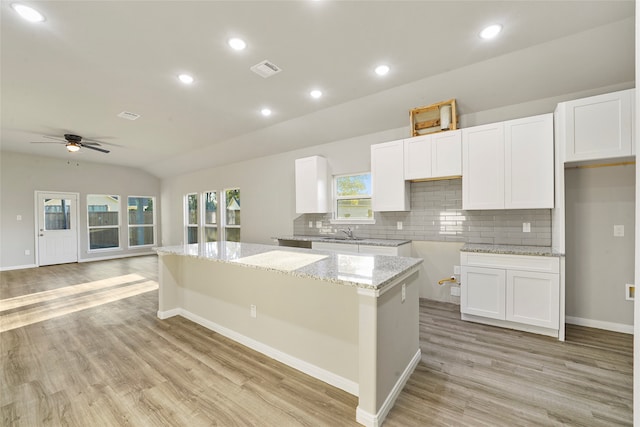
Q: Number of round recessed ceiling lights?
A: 7